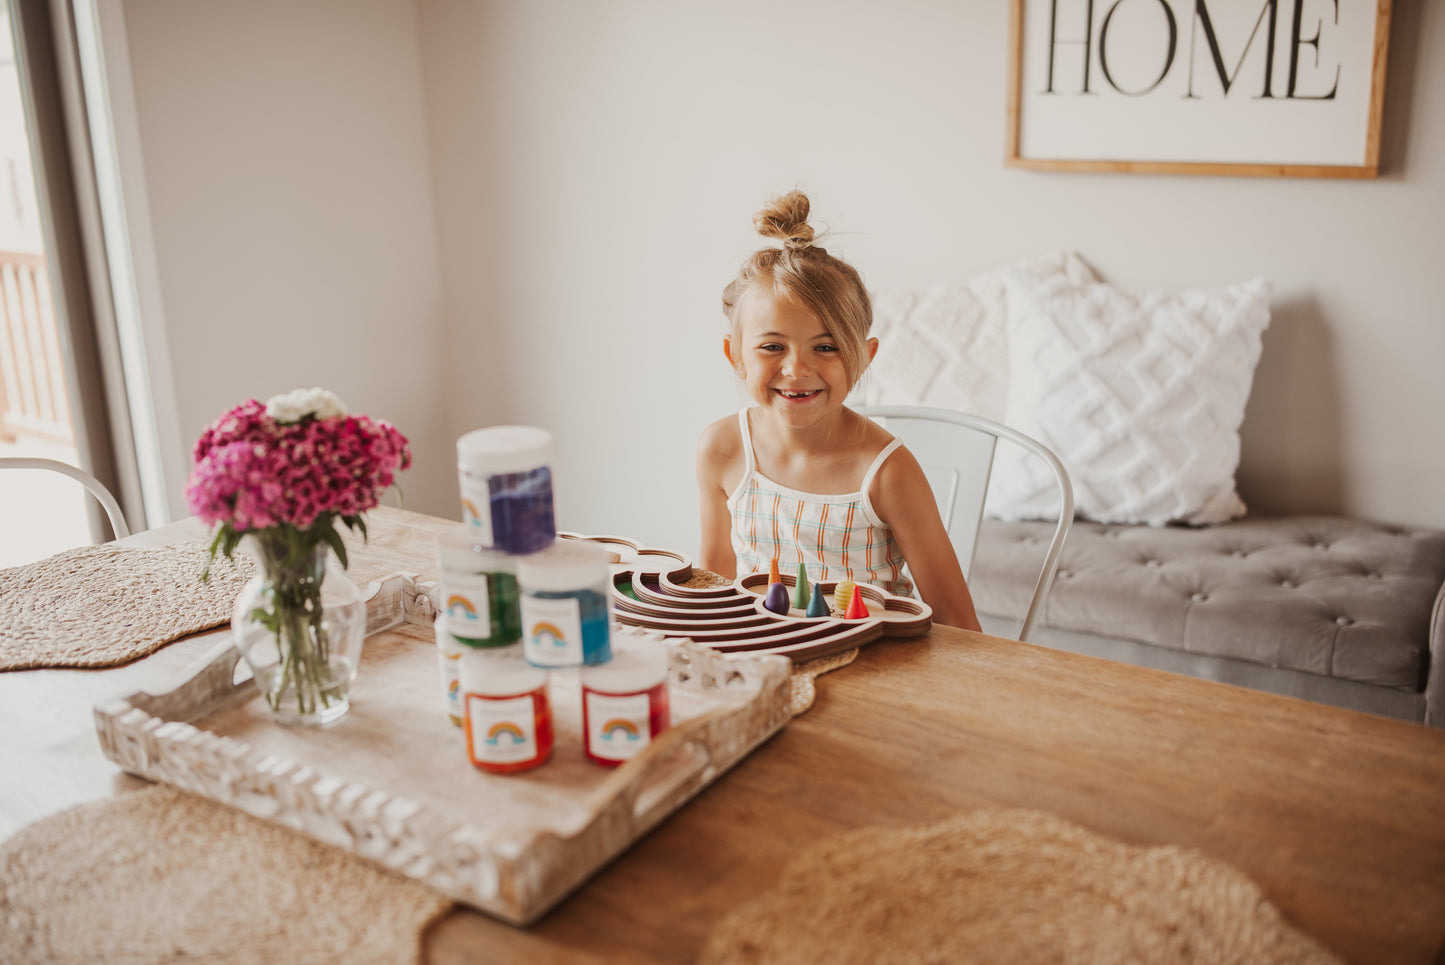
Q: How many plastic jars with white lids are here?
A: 6